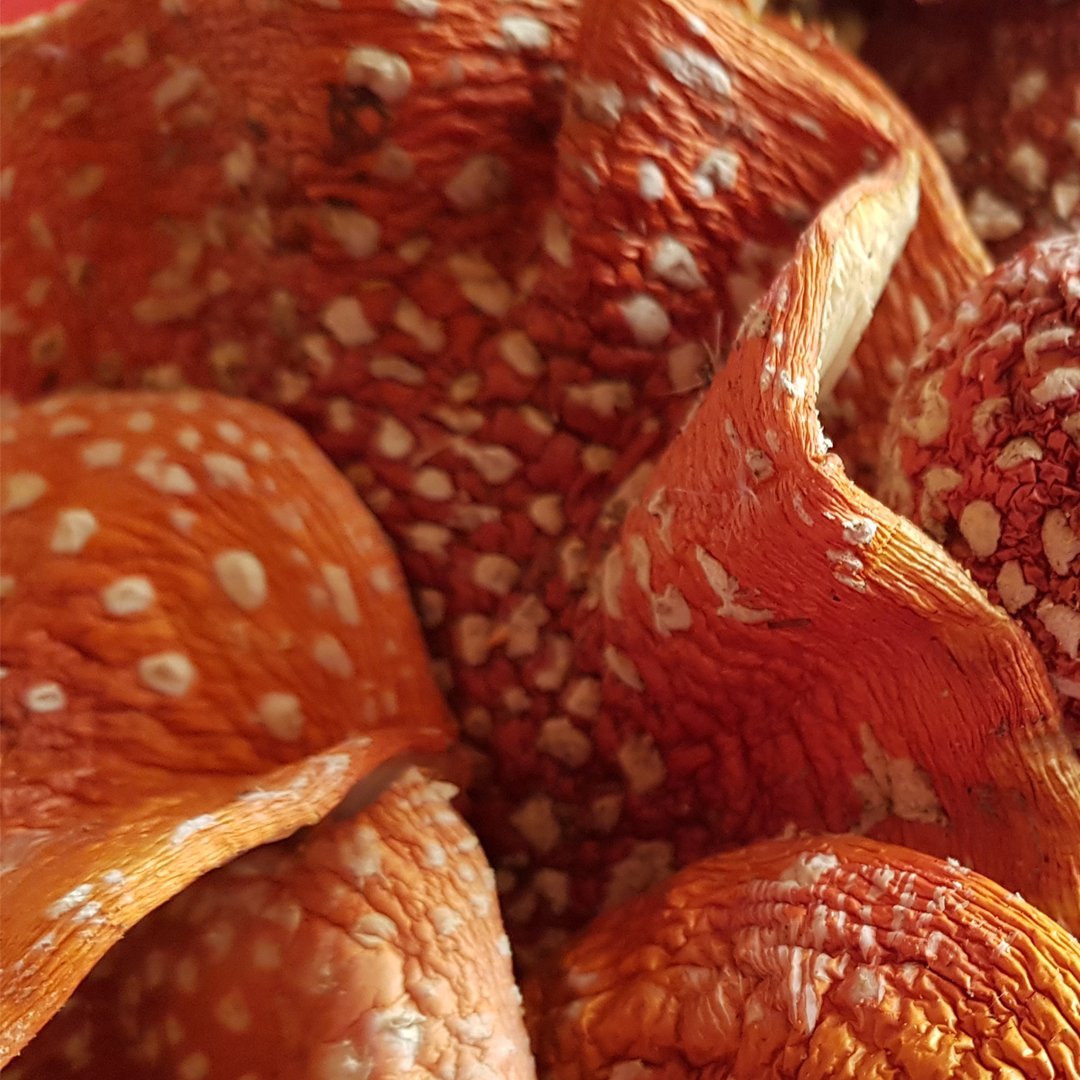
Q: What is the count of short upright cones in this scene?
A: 0